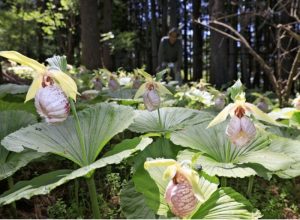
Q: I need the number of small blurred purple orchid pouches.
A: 5